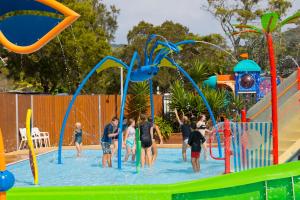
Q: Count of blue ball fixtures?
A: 1